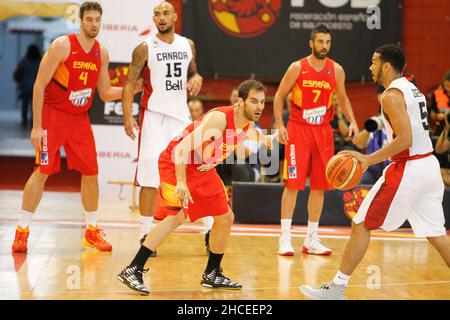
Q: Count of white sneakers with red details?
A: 2